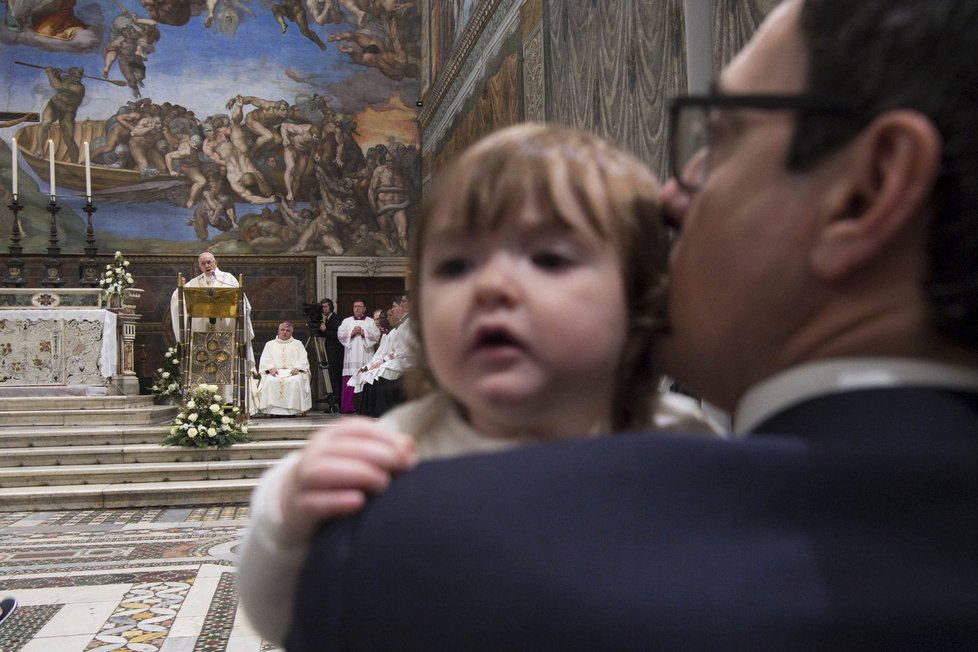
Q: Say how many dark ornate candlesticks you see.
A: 3